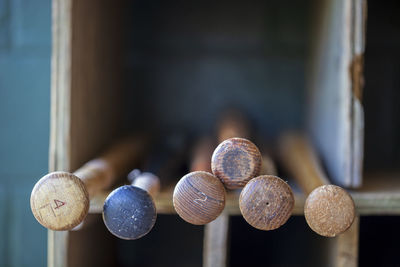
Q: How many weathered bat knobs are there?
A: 6